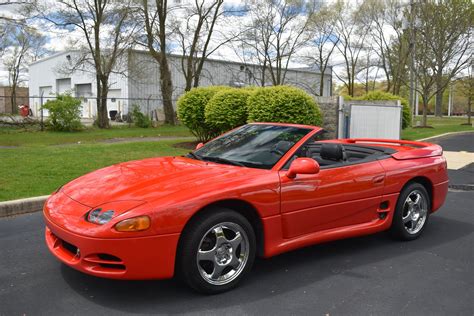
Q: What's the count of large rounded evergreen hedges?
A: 3